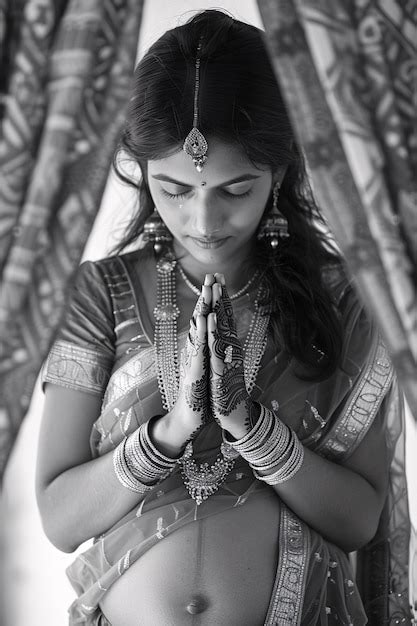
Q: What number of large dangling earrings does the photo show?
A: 2